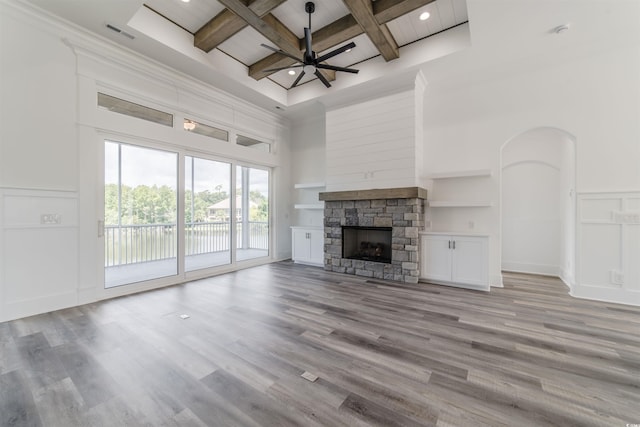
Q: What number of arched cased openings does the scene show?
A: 1